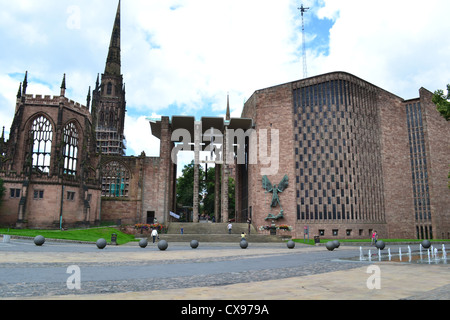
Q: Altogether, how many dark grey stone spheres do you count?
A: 11